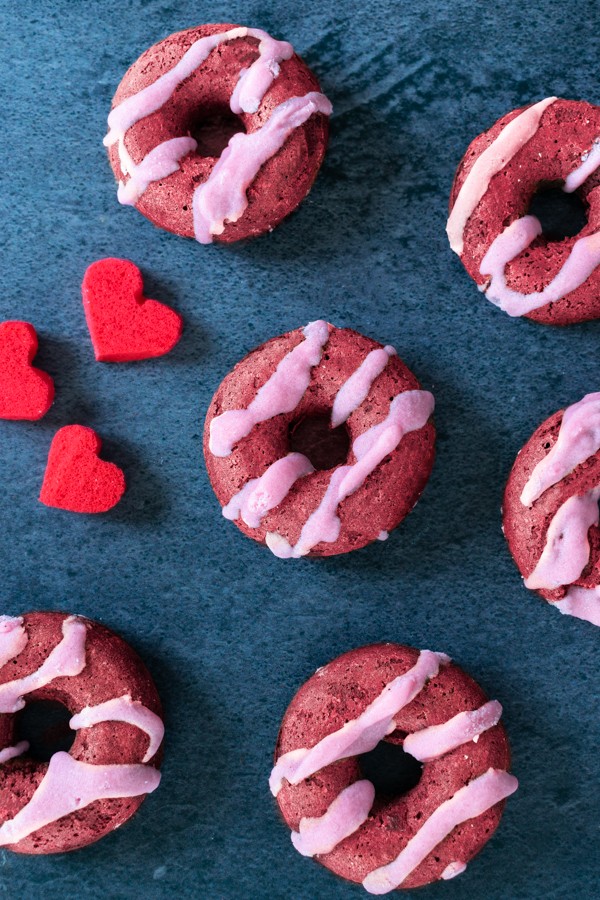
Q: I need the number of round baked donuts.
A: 6